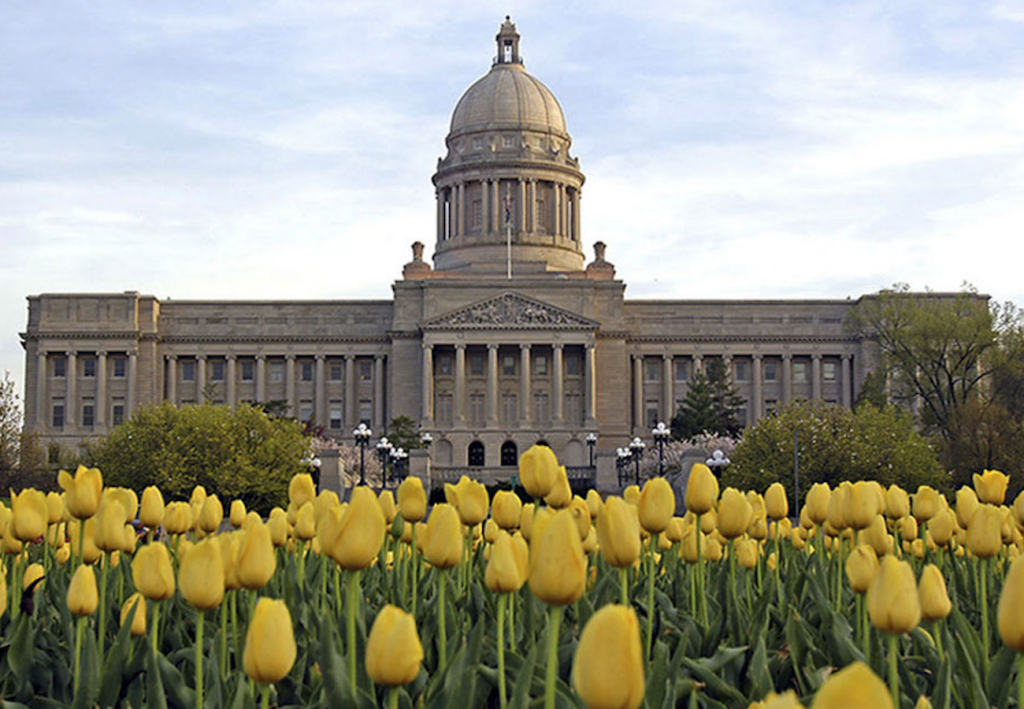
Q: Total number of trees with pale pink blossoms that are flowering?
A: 2